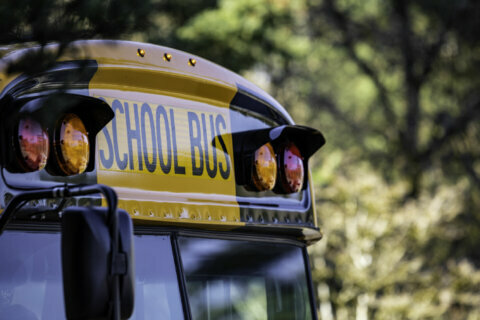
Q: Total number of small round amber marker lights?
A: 3